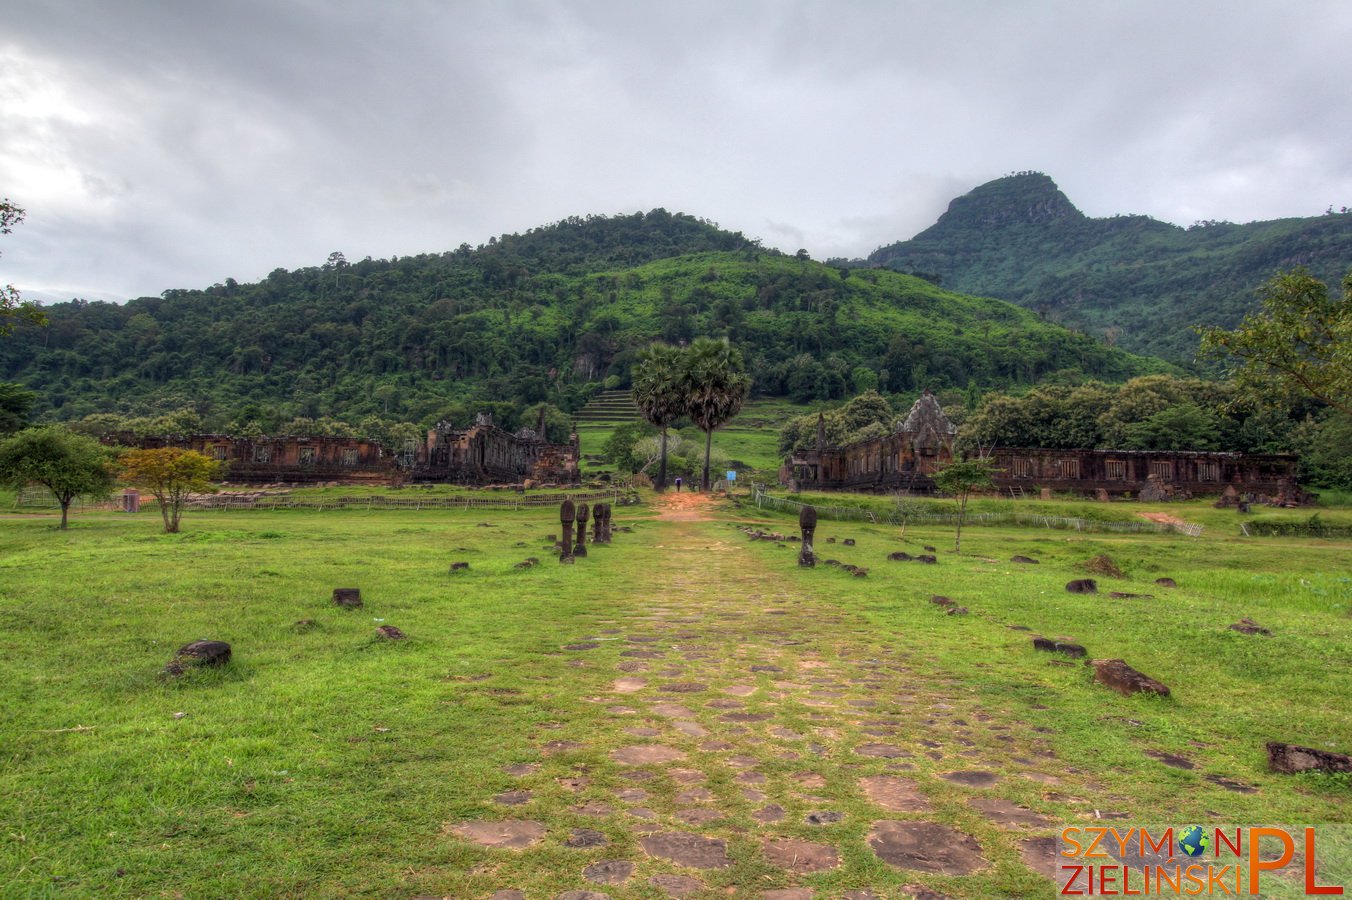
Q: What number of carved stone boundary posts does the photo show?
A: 5